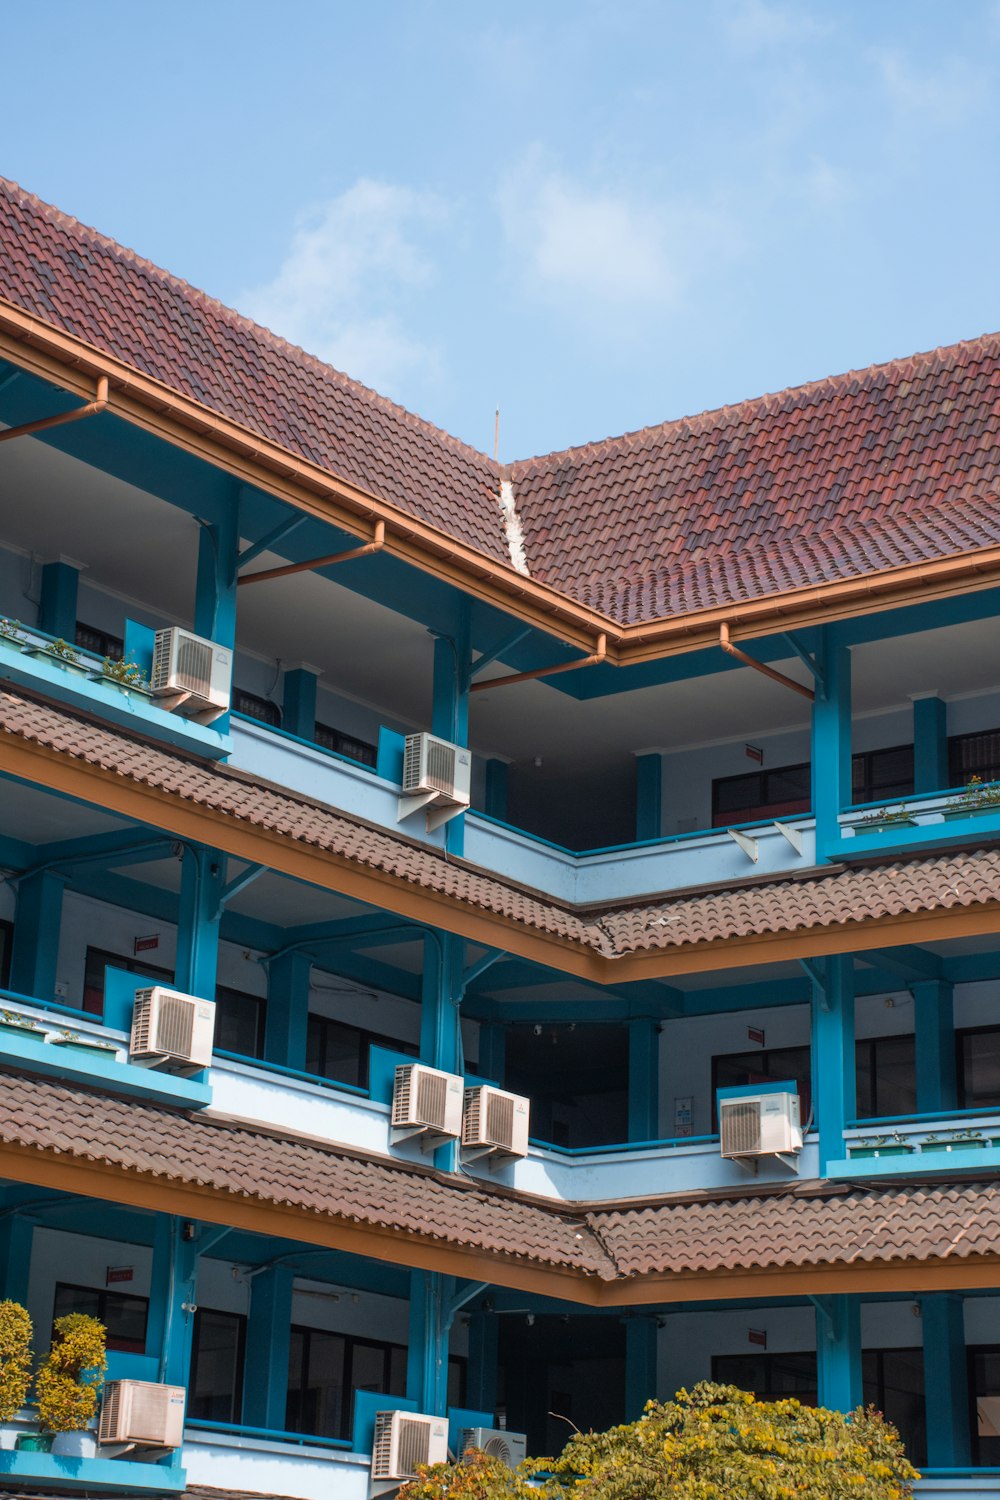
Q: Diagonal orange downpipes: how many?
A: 4